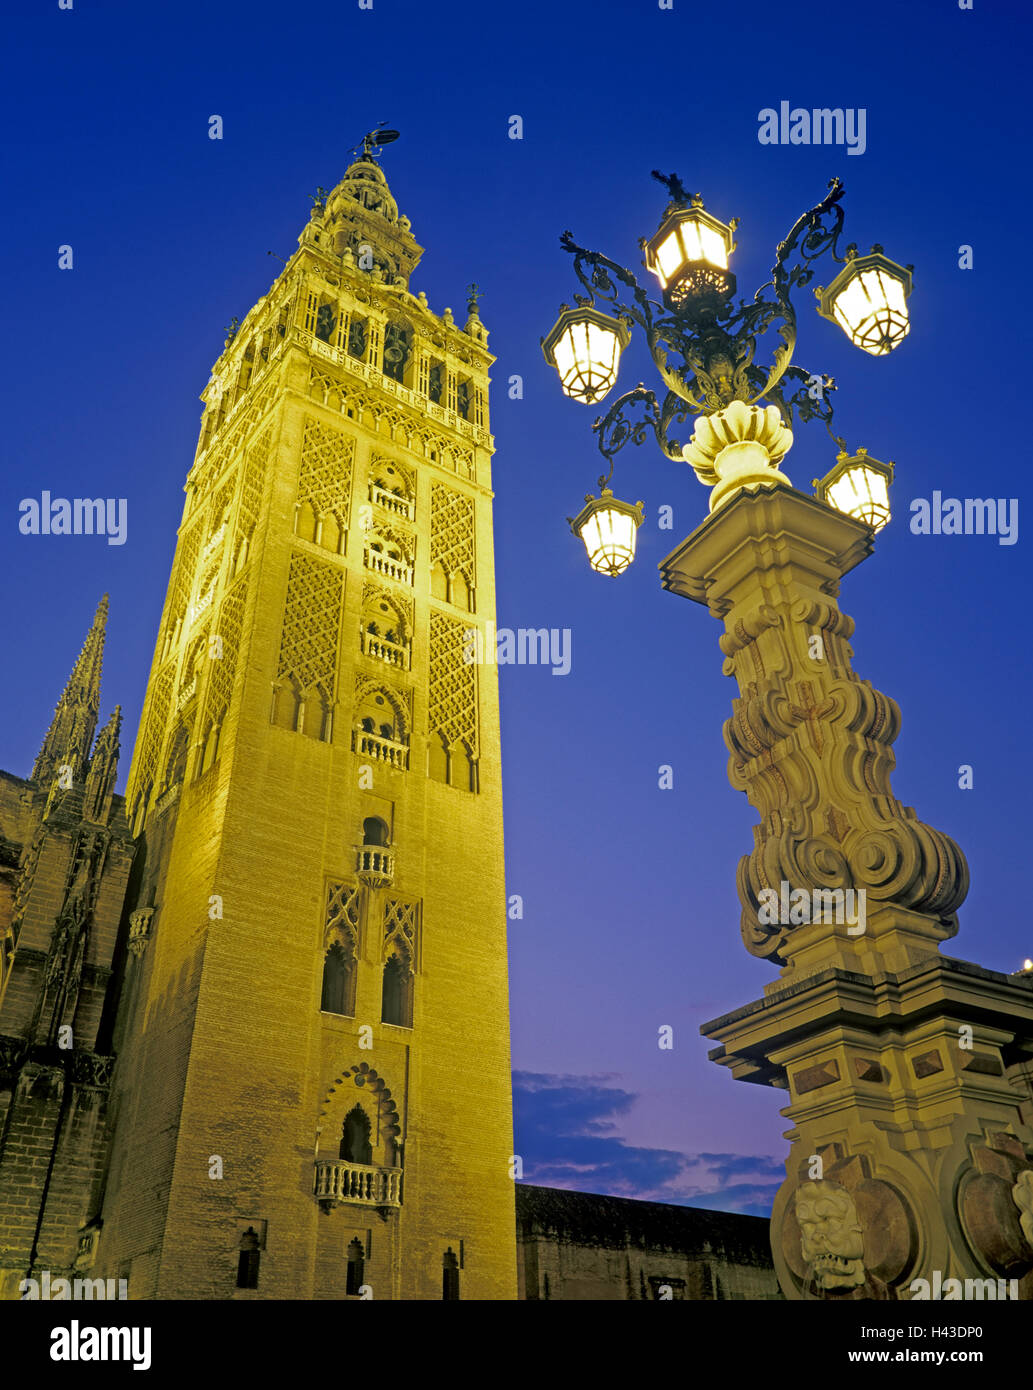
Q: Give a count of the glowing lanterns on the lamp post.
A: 5